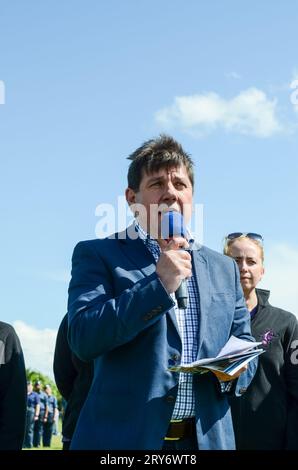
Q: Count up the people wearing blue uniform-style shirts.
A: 3